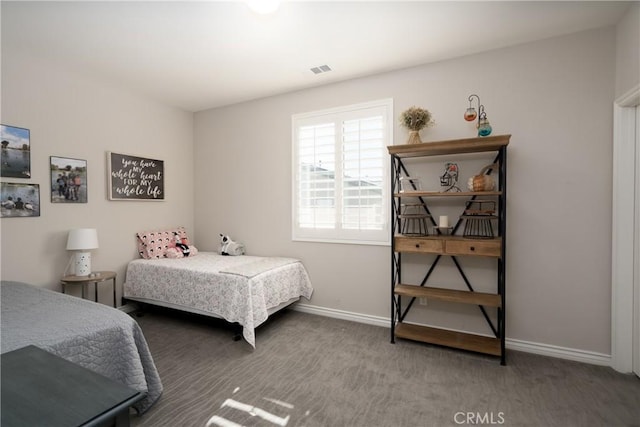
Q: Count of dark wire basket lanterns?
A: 2